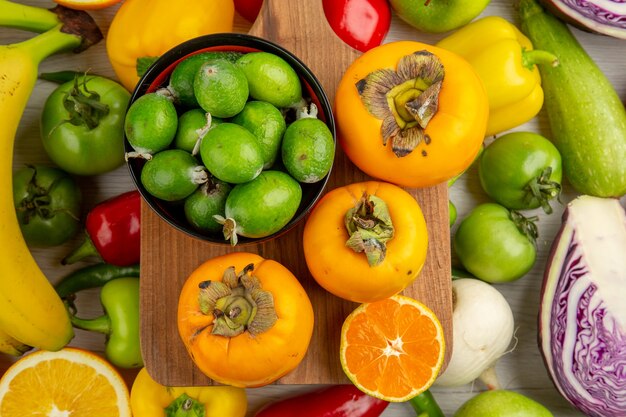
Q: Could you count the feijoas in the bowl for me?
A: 11